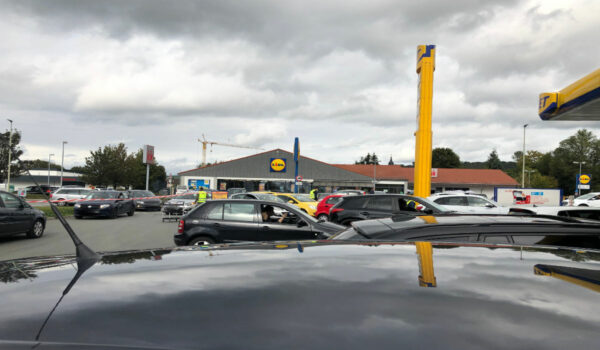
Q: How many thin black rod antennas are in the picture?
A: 1